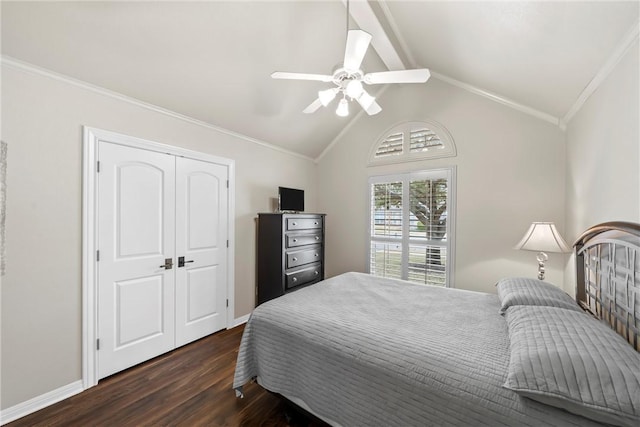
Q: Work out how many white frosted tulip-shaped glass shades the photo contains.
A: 4